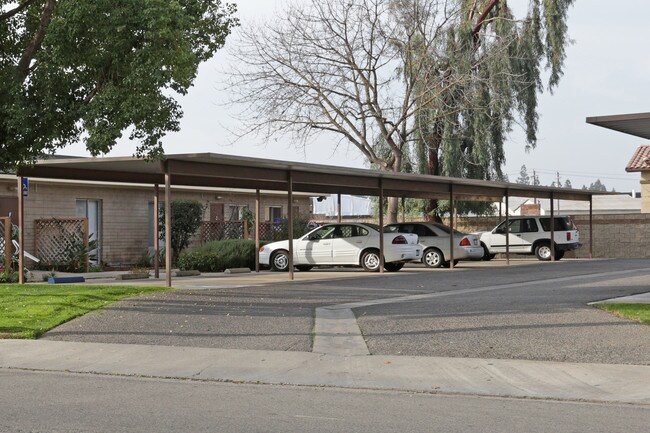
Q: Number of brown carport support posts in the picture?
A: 14